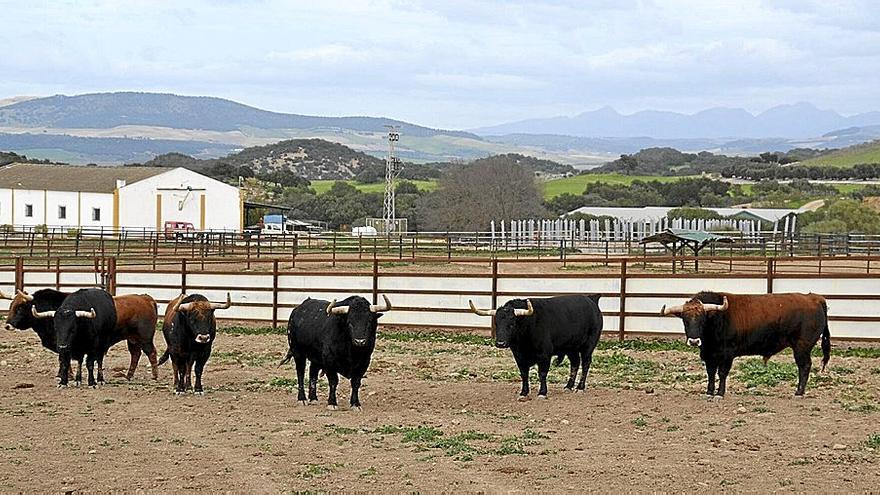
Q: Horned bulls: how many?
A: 6